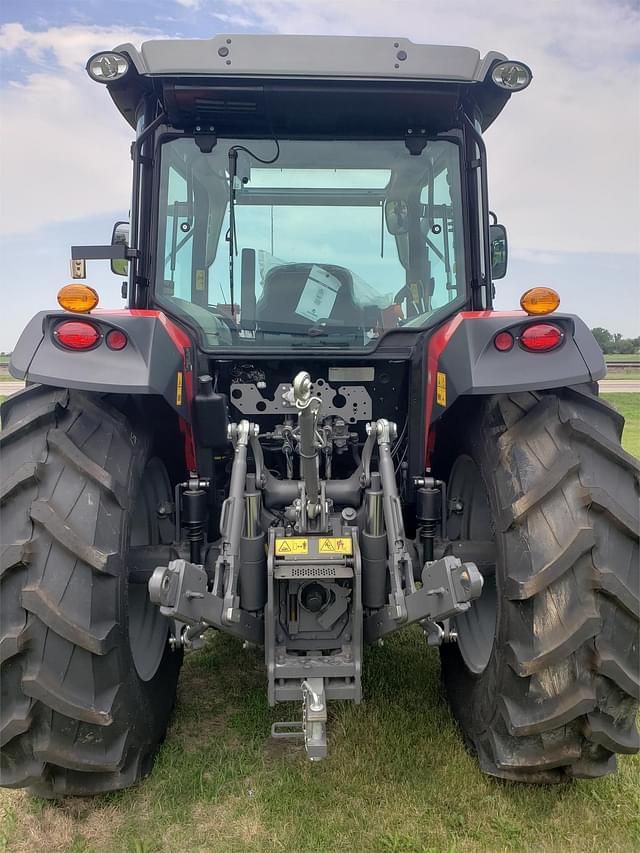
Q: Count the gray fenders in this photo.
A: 2